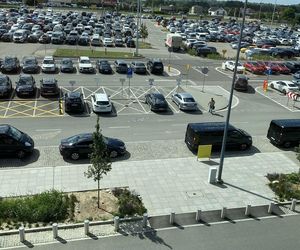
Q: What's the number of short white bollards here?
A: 11